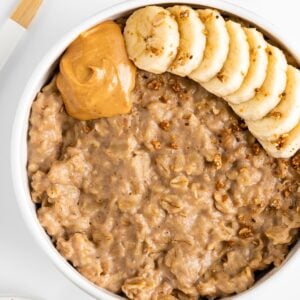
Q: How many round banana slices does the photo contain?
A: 8